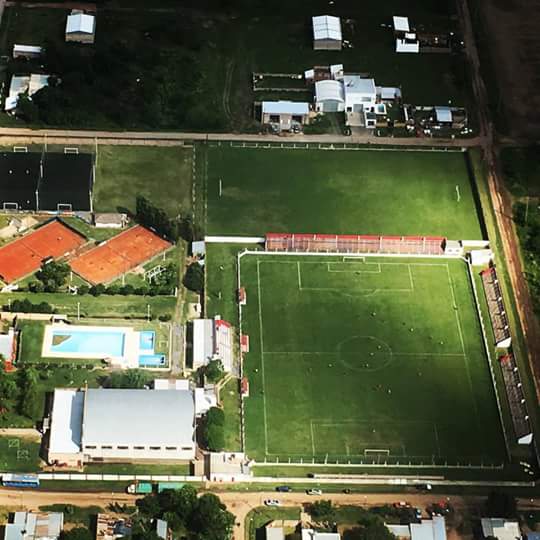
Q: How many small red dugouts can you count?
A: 3